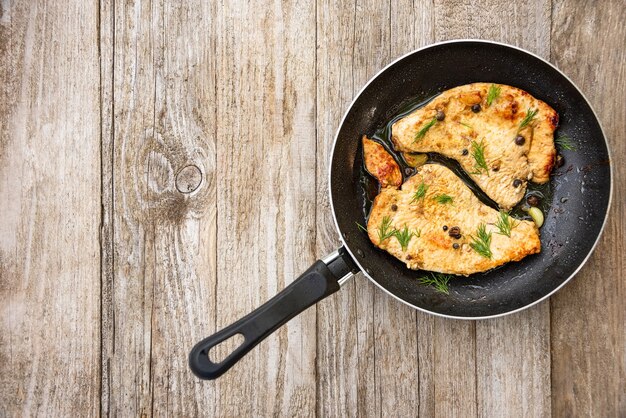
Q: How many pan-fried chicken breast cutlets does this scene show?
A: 2